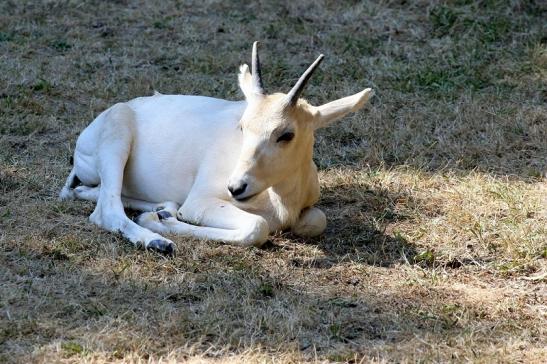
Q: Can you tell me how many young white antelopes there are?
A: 1